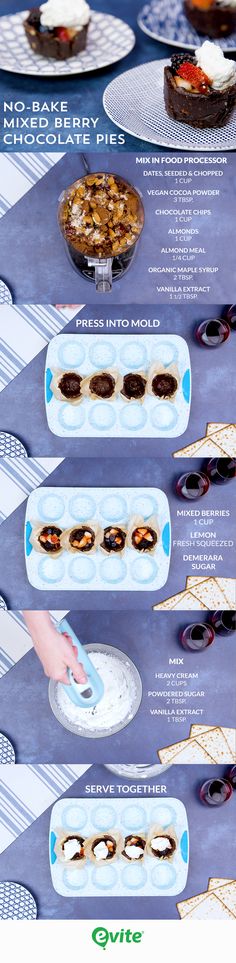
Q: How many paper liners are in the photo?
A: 12